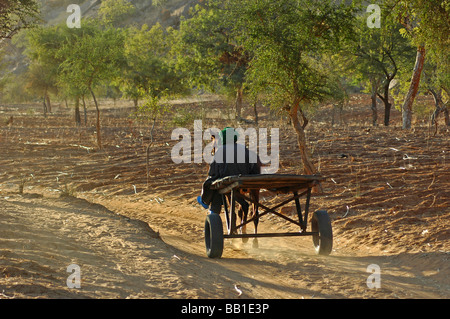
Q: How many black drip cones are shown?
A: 0